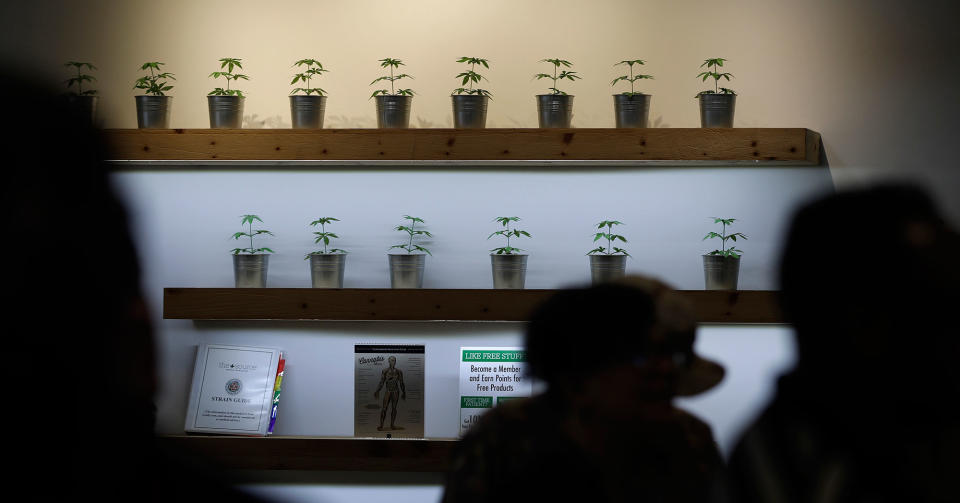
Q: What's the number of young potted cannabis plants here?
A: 15